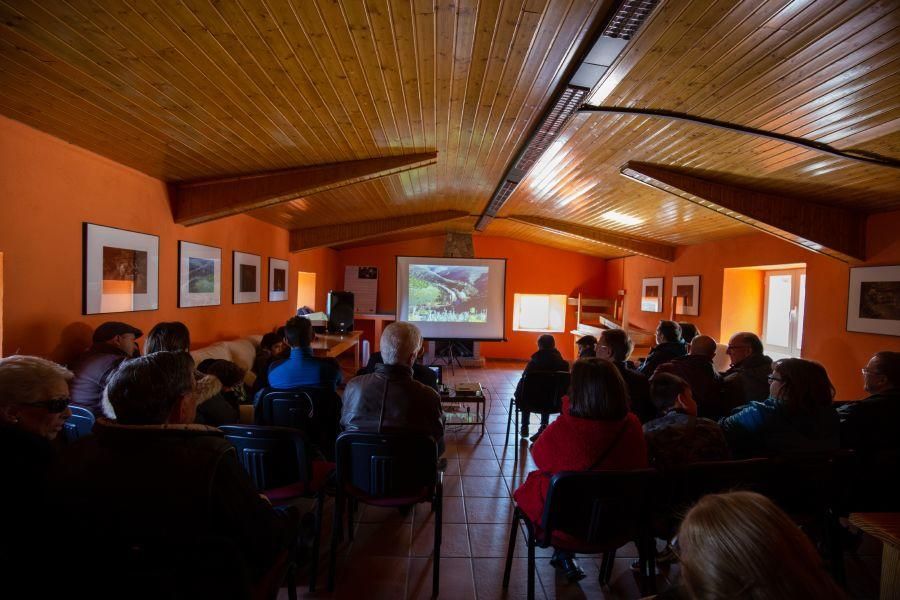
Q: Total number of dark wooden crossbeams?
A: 4